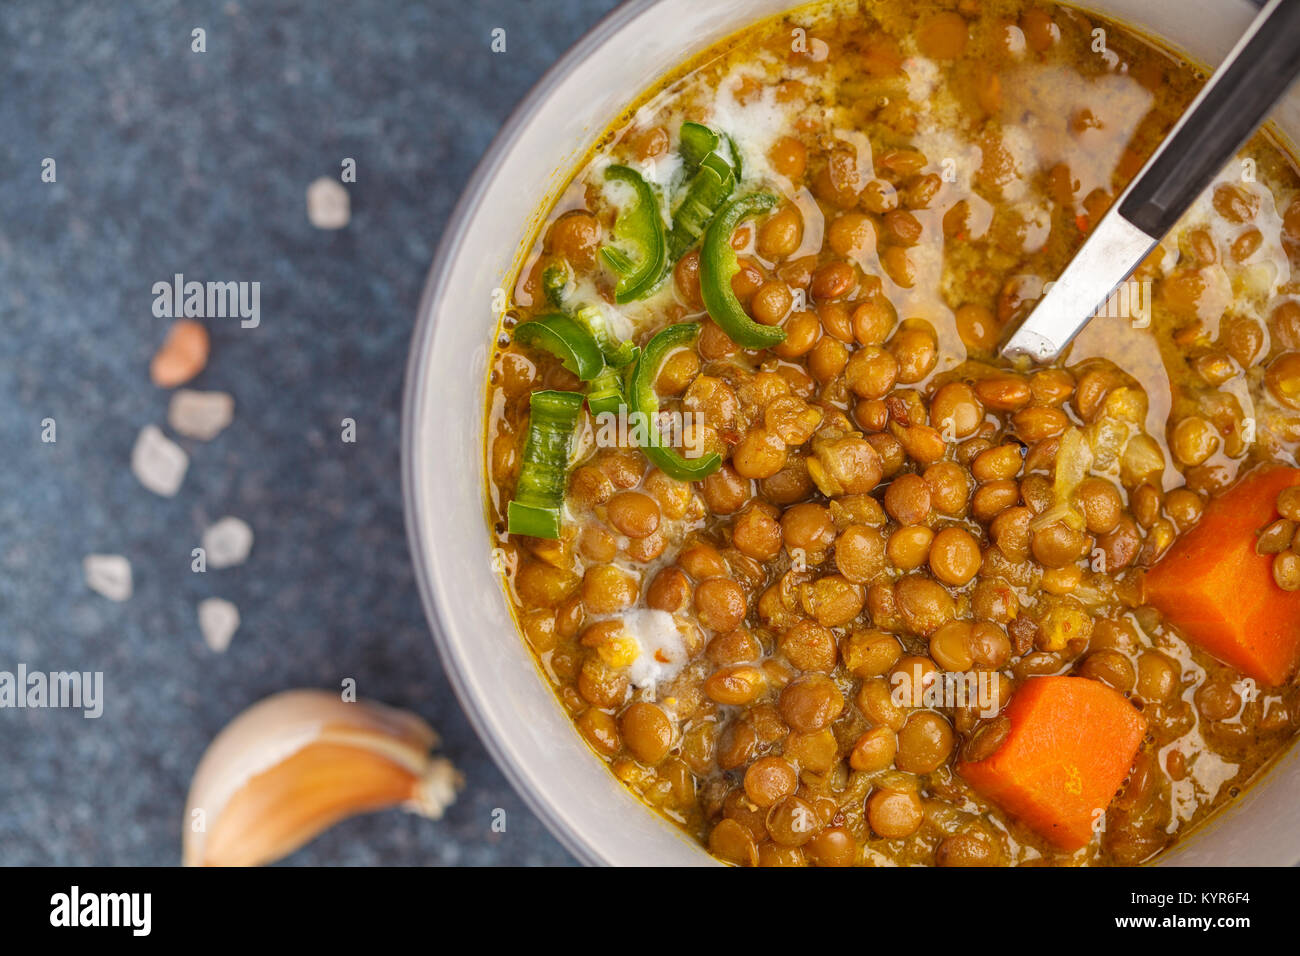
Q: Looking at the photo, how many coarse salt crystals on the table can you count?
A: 6